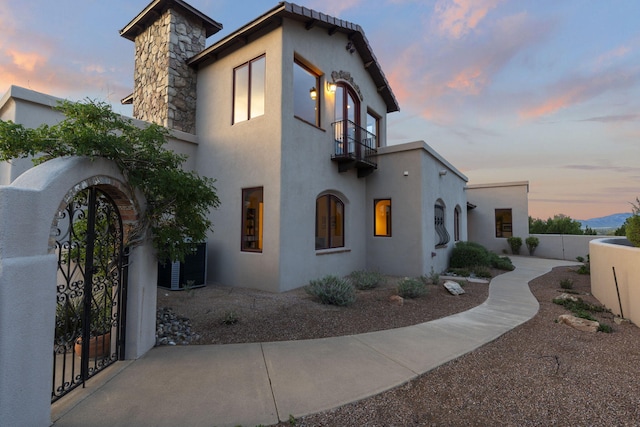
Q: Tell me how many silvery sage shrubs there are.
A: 3